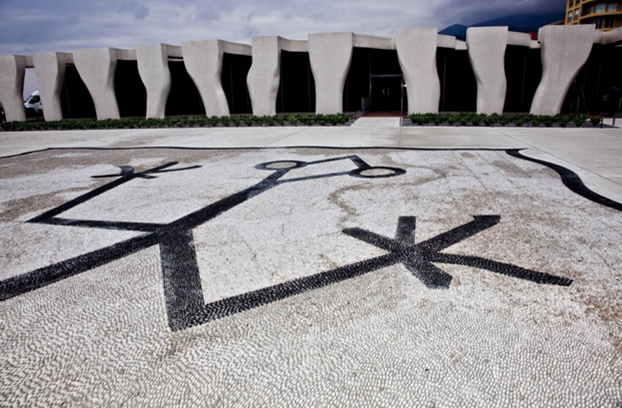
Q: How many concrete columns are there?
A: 10